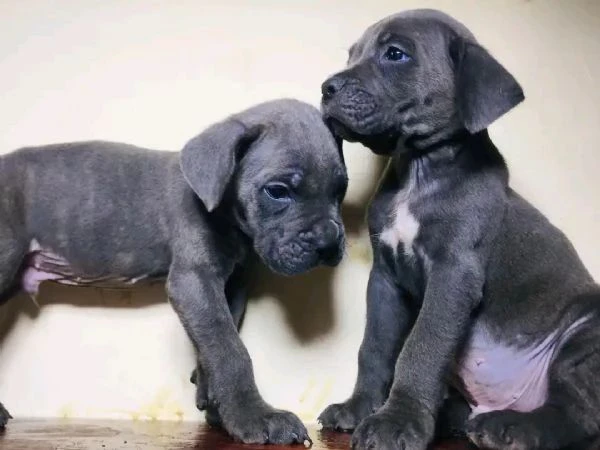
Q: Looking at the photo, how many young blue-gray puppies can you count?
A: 2